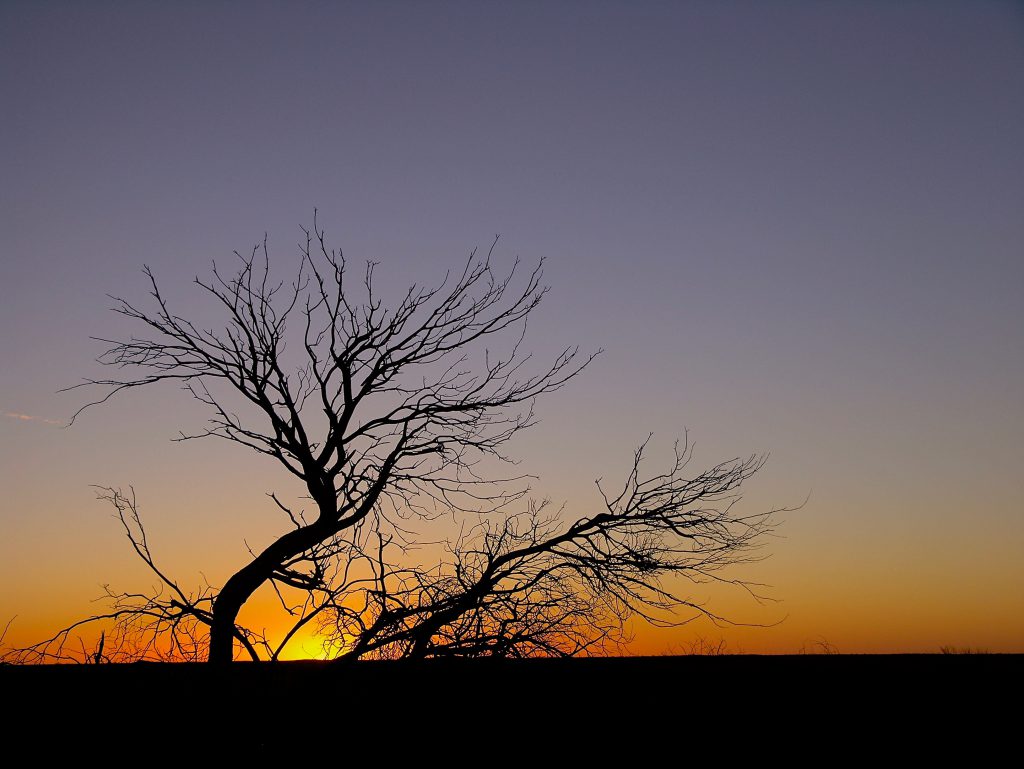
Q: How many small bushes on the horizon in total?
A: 3